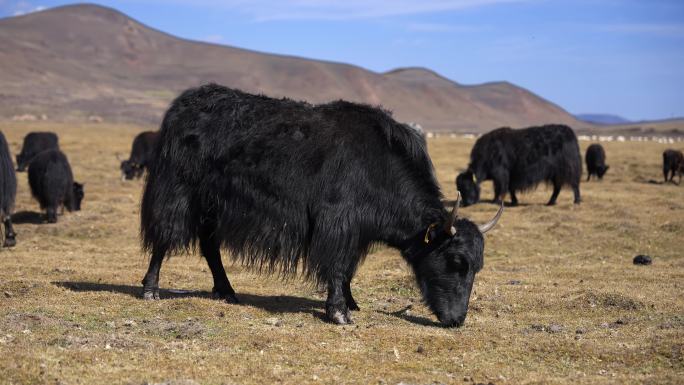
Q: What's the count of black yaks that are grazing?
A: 8